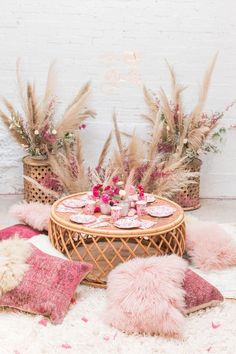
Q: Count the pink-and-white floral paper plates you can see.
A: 5